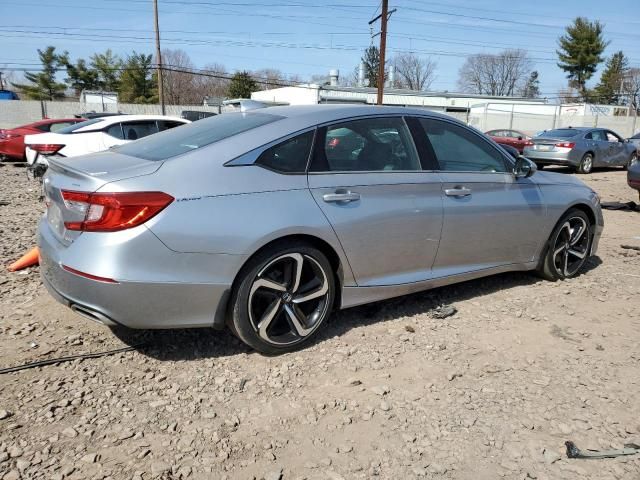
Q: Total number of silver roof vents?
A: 3